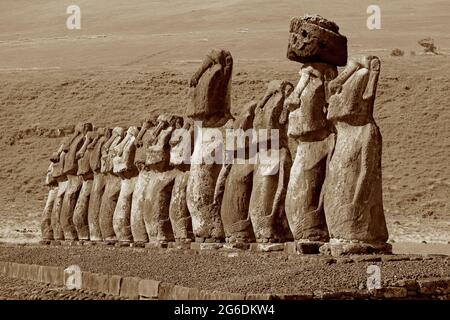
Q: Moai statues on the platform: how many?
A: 15